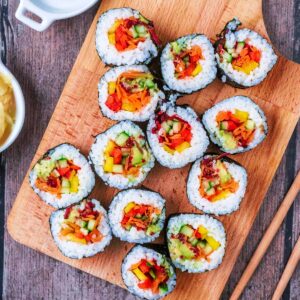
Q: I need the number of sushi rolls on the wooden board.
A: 13